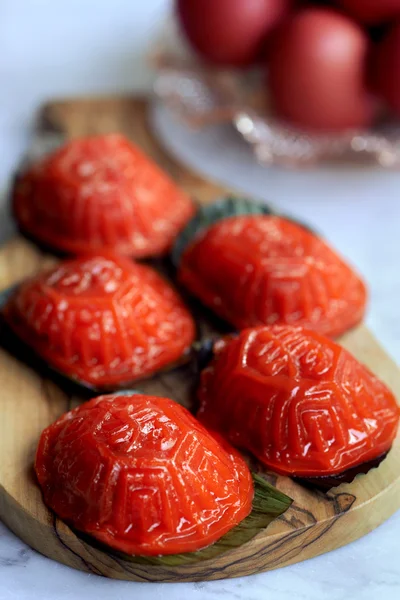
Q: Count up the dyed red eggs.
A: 4